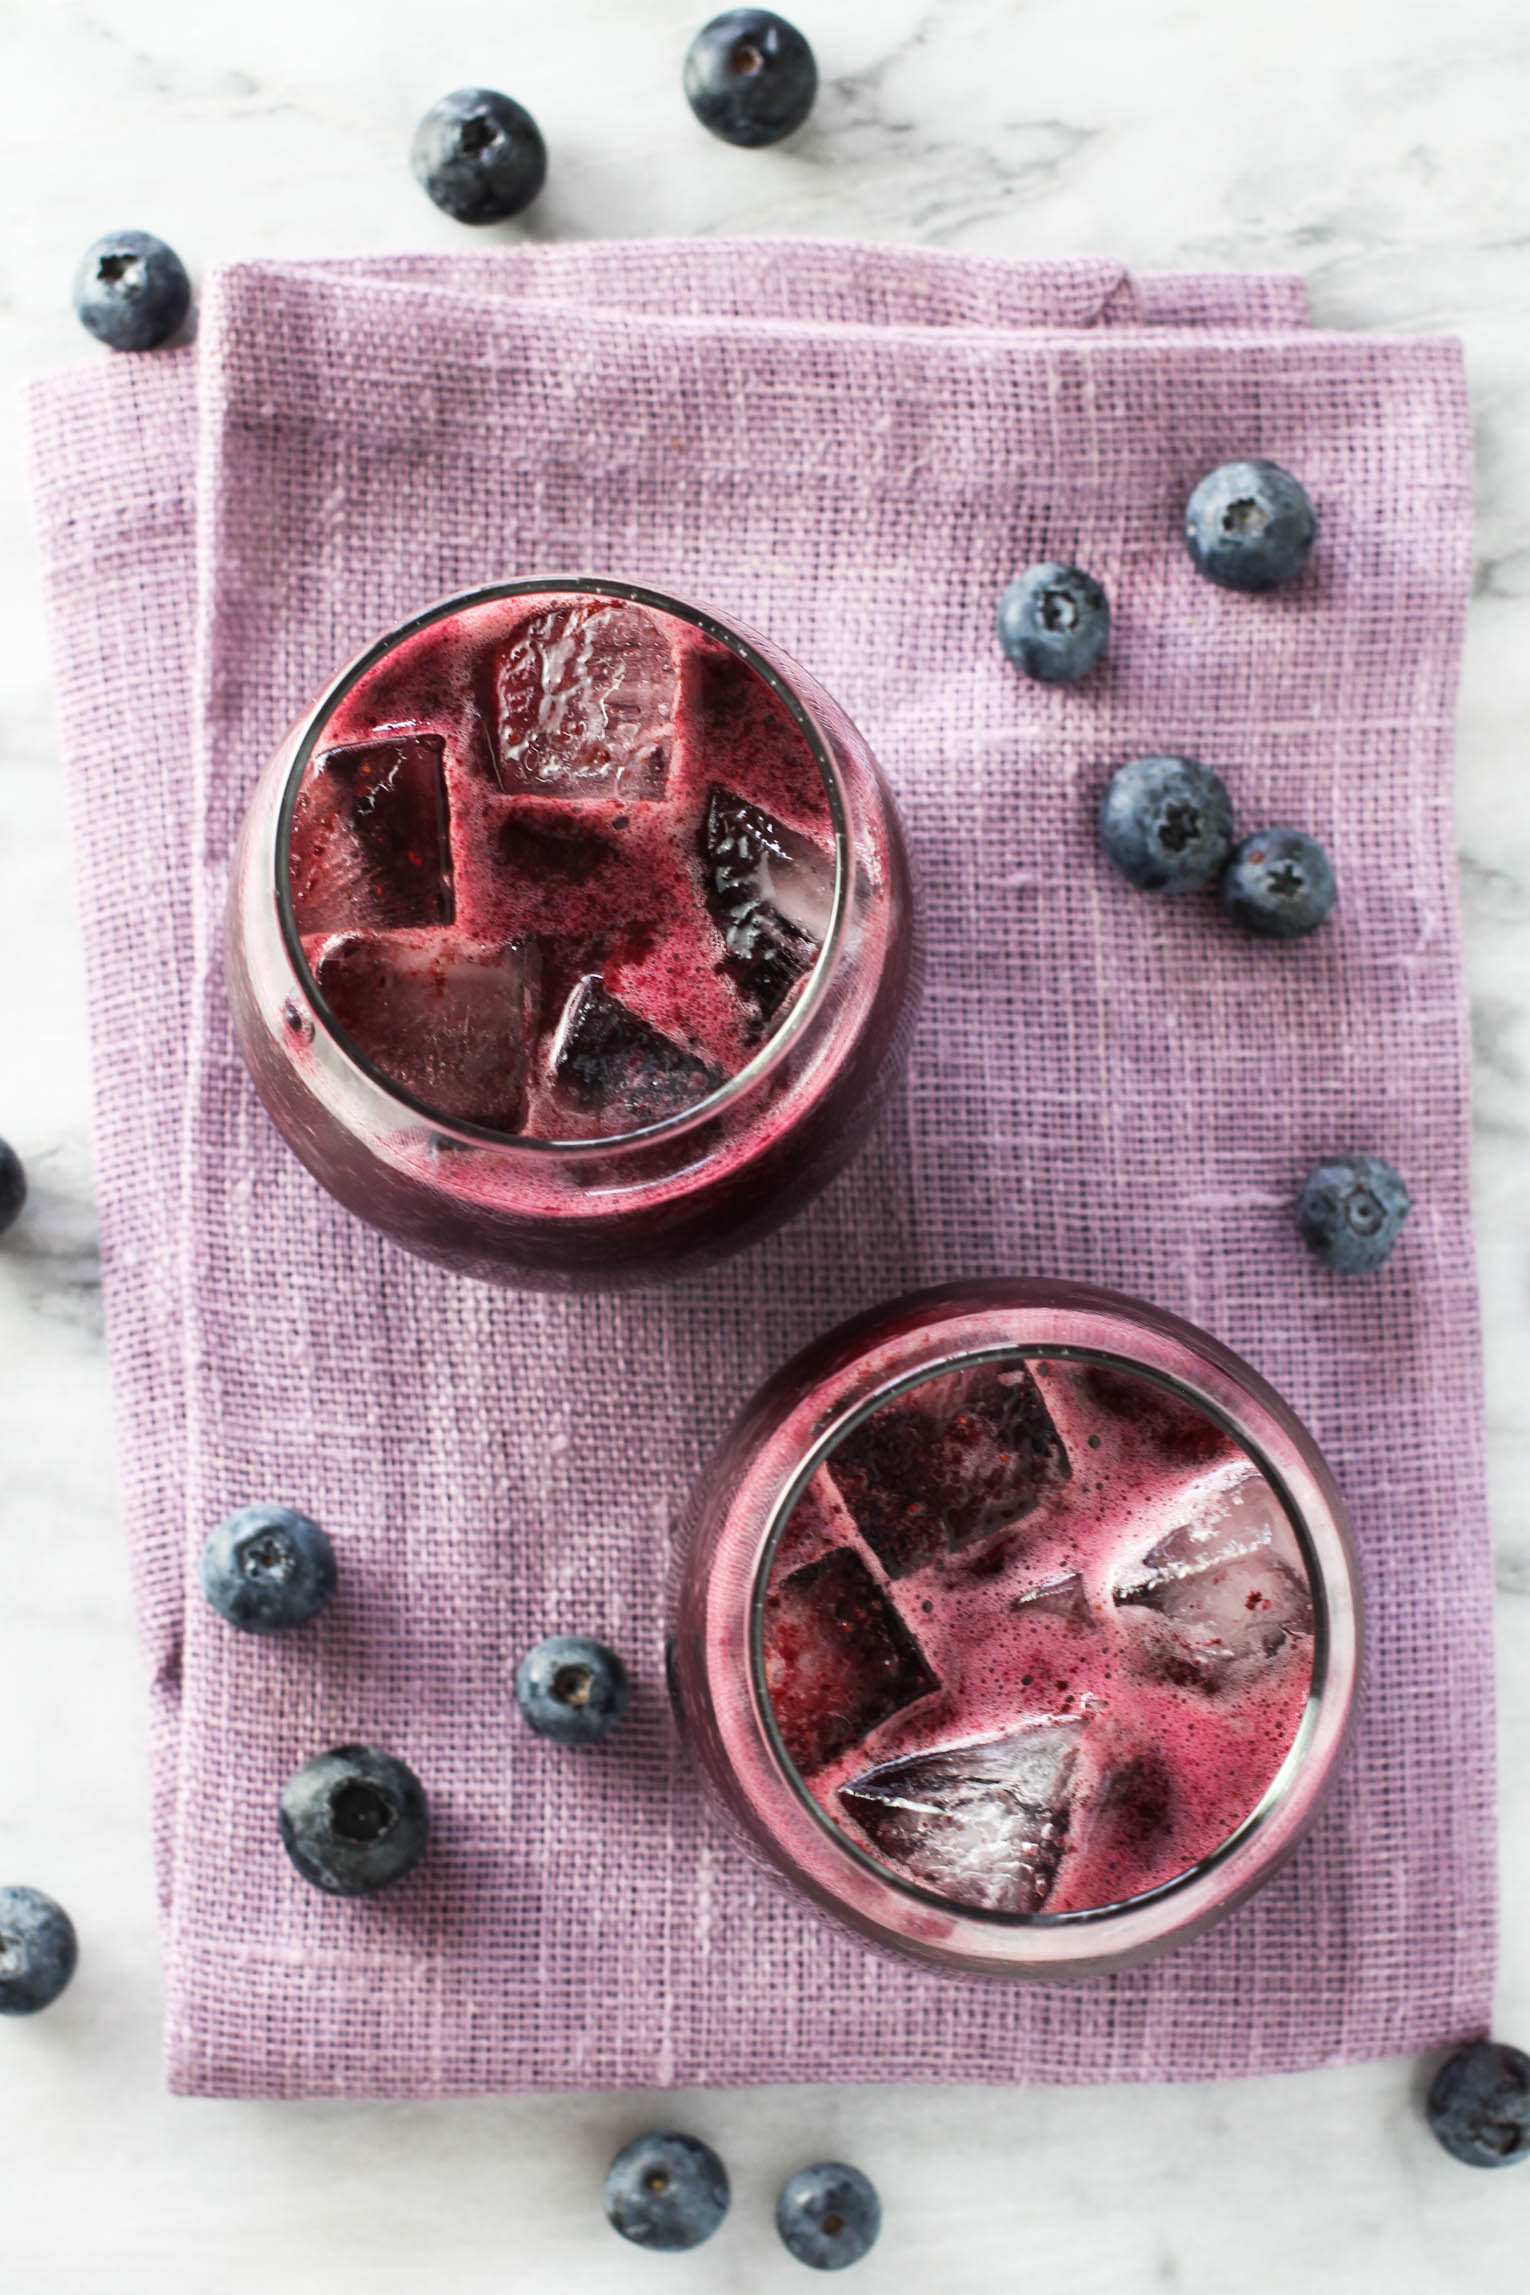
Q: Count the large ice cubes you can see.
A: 9